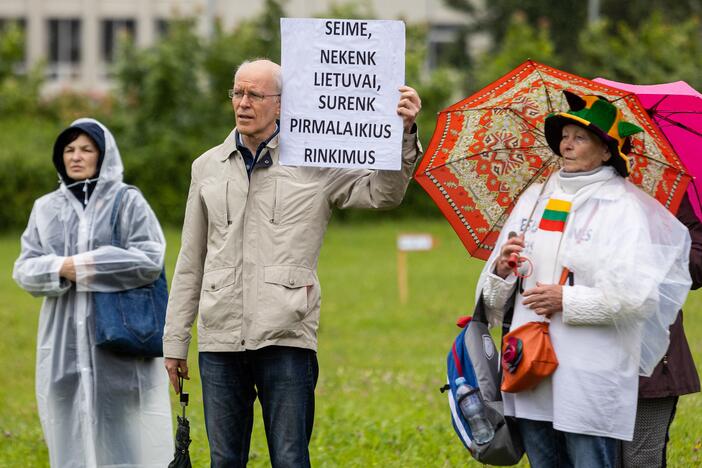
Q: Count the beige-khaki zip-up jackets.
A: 1